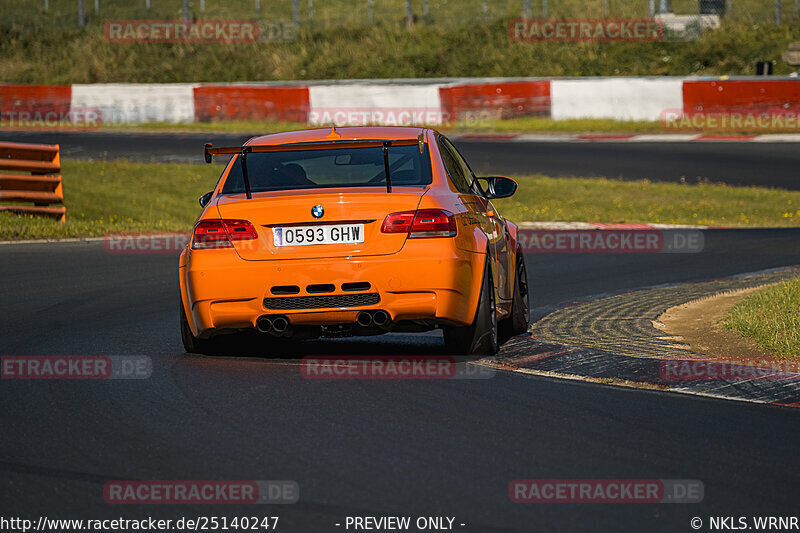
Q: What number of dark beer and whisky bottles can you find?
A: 0